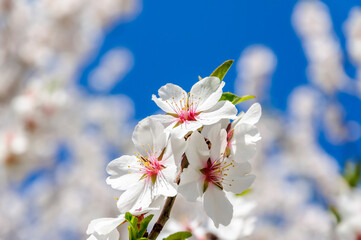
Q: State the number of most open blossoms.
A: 3